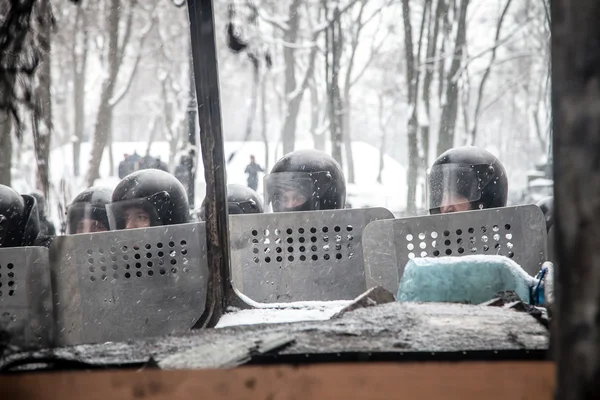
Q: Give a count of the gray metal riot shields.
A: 4